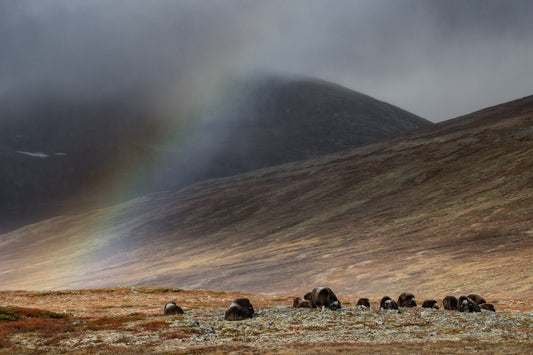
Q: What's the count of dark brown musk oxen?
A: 13